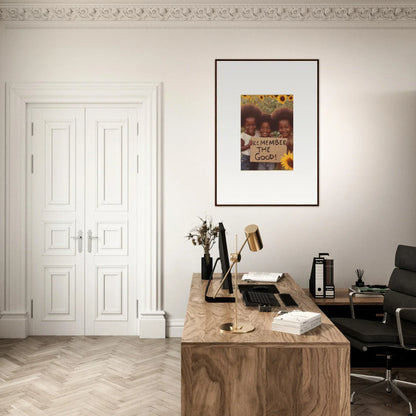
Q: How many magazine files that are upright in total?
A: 2